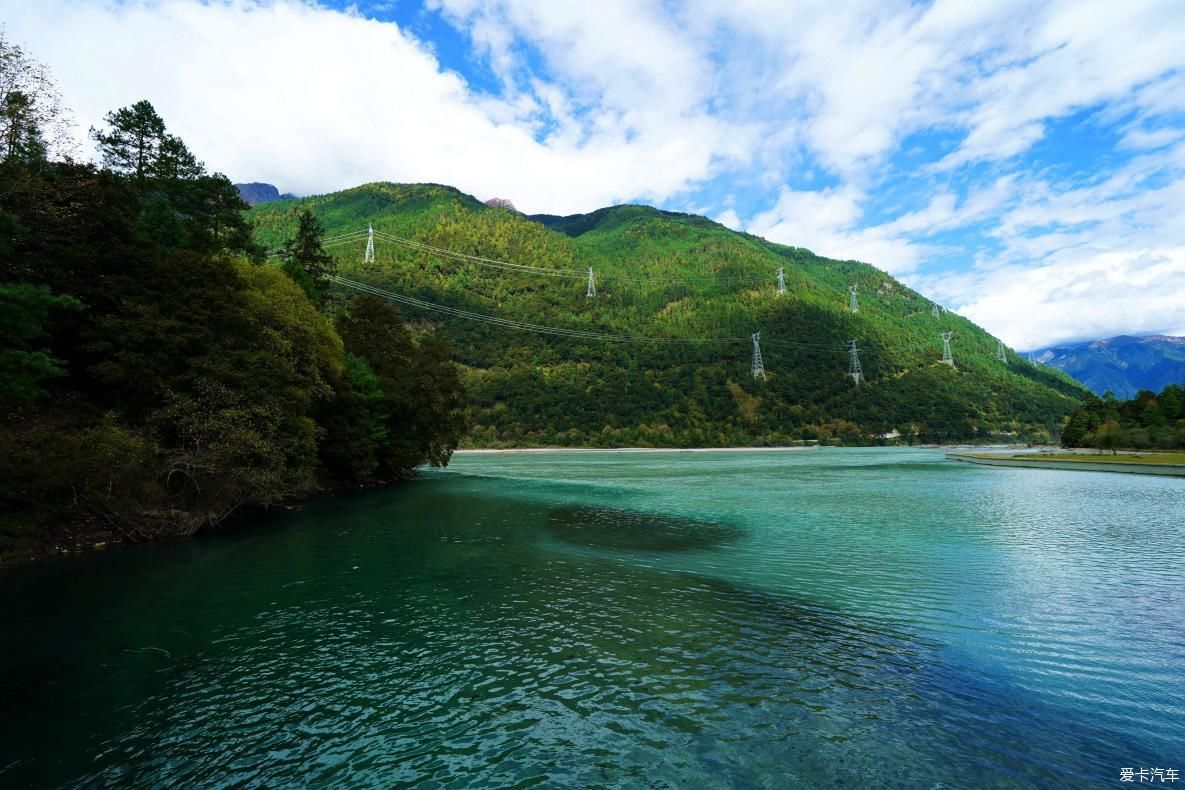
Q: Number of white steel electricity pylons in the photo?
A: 10